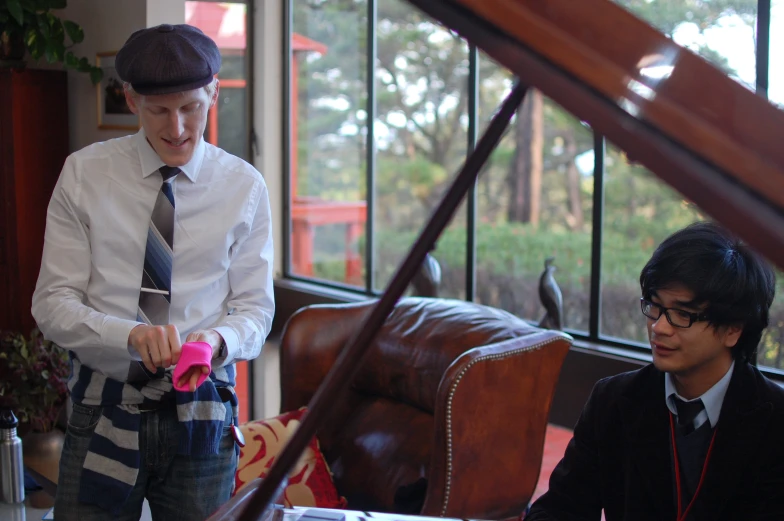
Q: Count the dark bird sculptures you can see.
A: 2